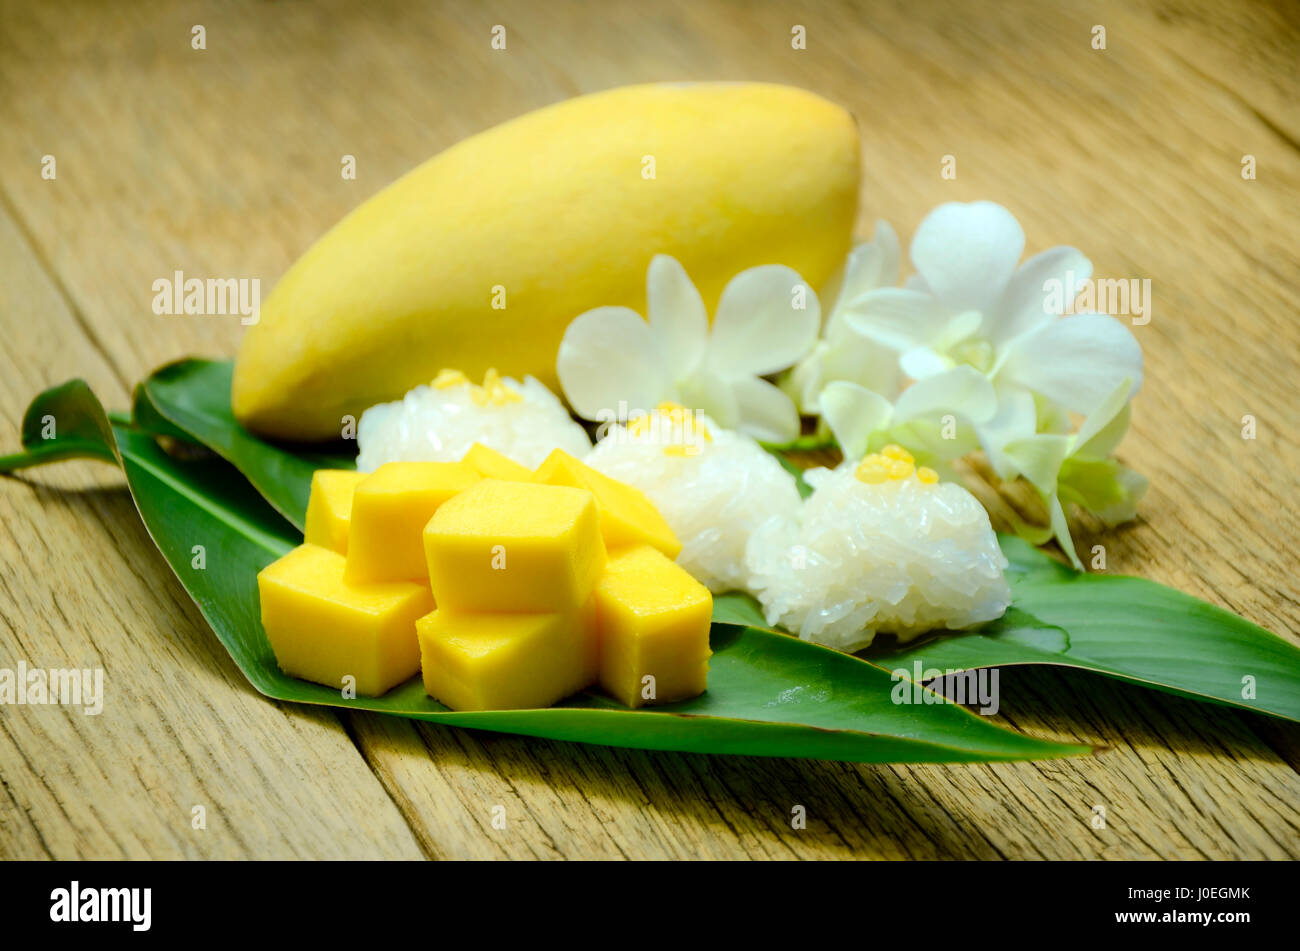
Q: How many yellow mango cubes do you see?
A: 8